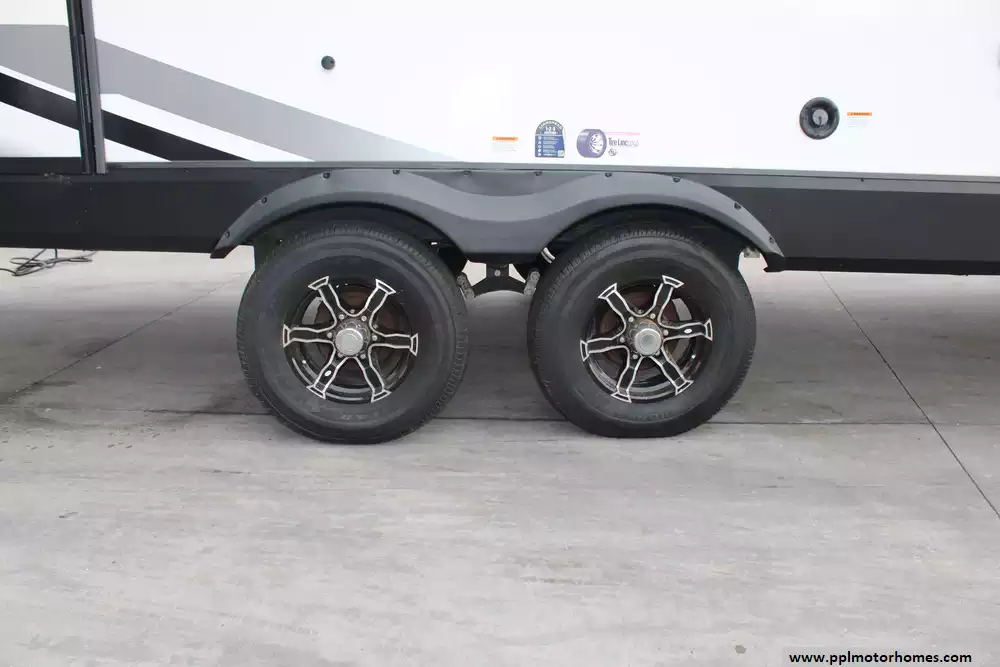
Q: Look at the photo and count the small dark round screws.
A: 10